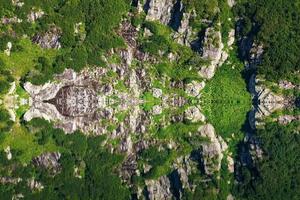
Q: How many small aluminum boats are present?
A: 0